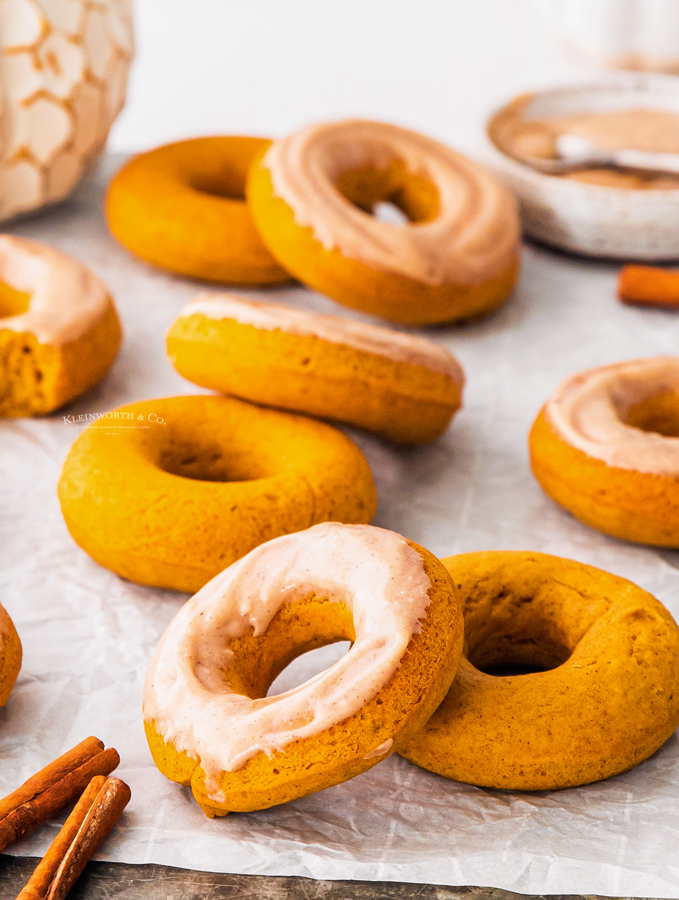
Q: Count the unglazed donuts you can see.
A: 3